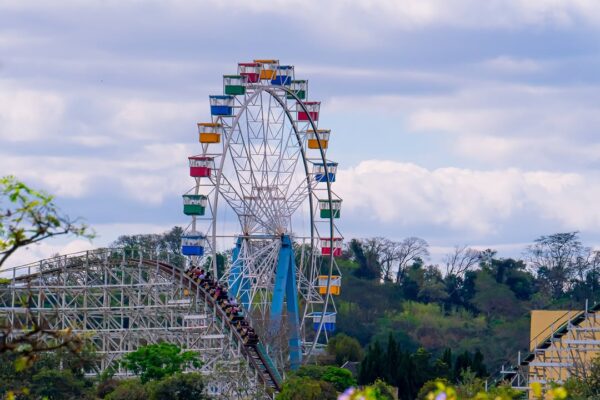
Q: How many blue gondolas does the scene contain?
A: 5